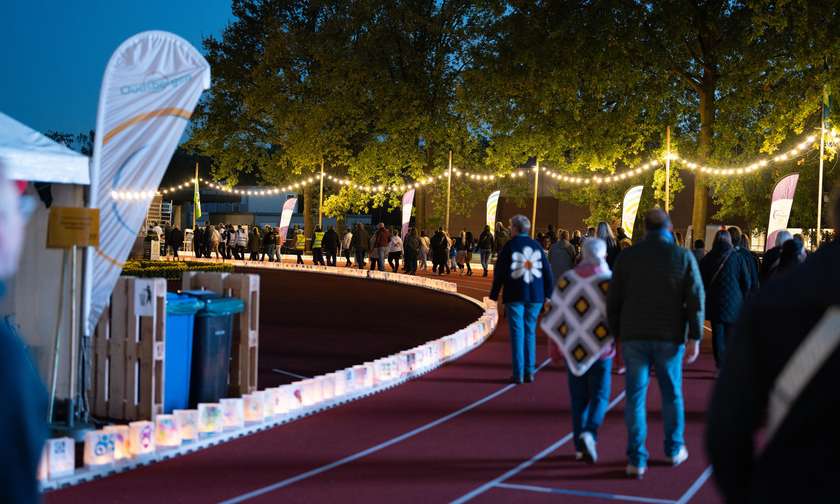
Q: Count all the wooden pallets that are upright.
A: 2